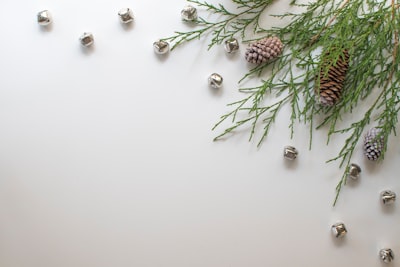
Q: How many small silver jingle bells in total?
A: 12